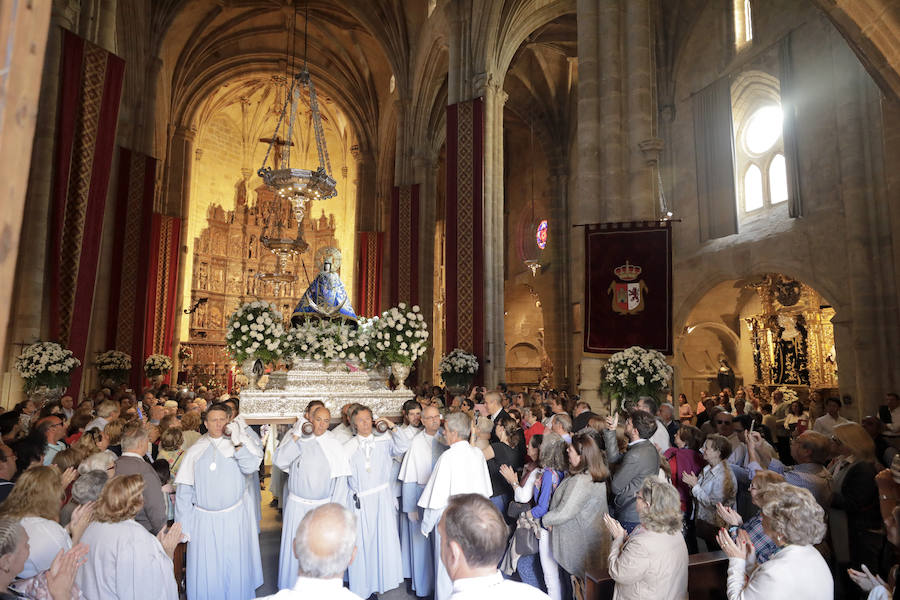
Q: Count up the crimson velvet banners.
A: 7